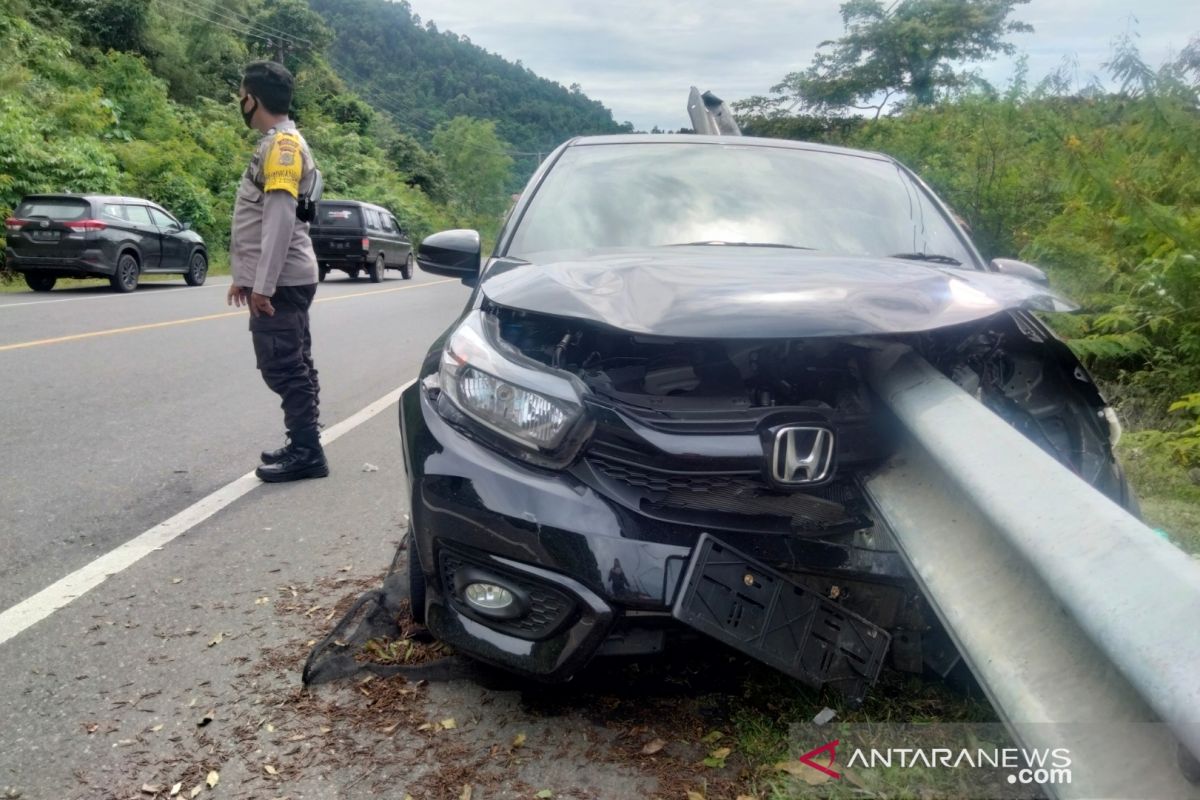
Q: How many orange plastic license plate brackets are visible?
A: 0